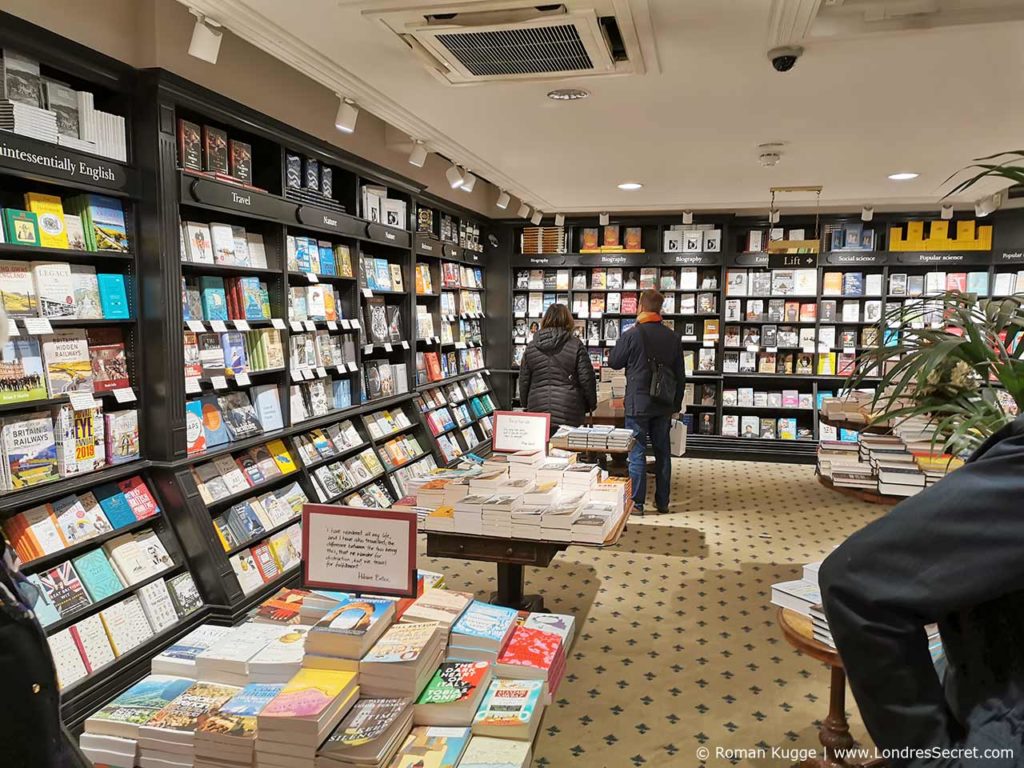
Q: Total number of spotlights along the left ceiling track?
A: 8